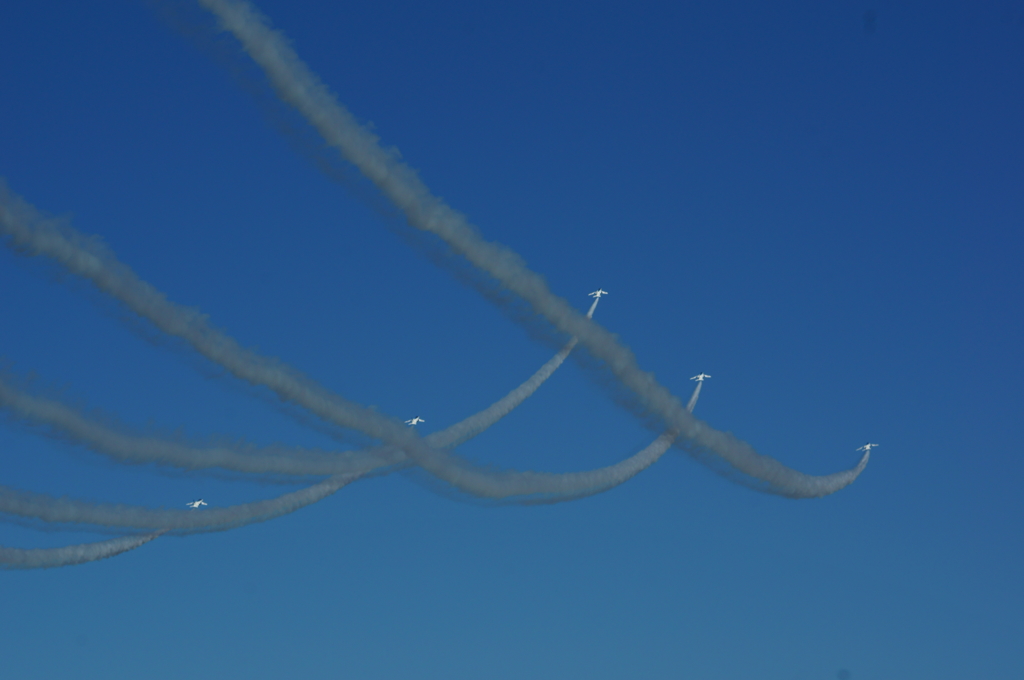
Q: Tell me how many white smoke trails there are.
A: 5